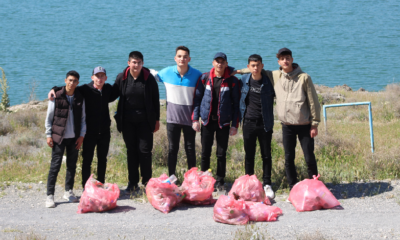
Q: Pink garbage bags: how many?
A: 7